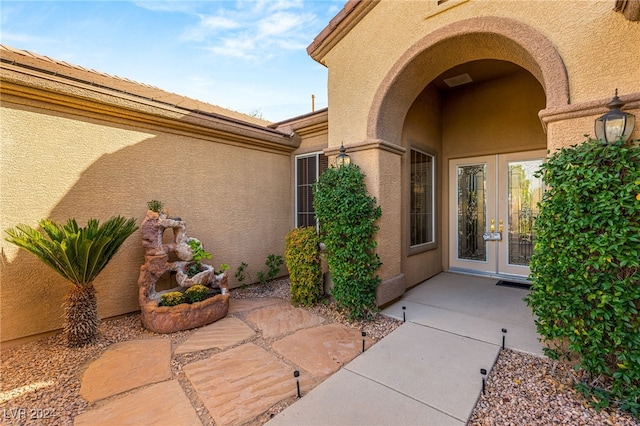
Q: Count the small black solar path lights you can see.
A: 5